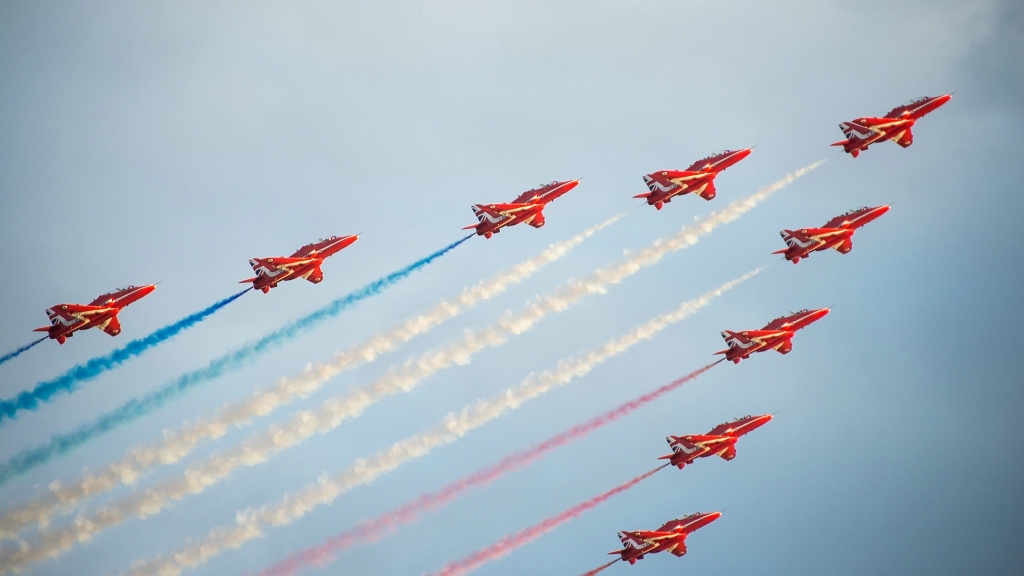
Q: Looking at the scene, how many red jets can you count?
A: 9